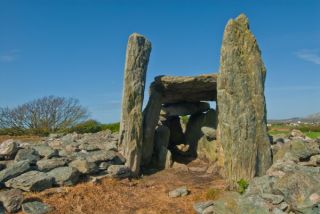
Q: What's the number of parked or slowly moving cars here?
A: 0